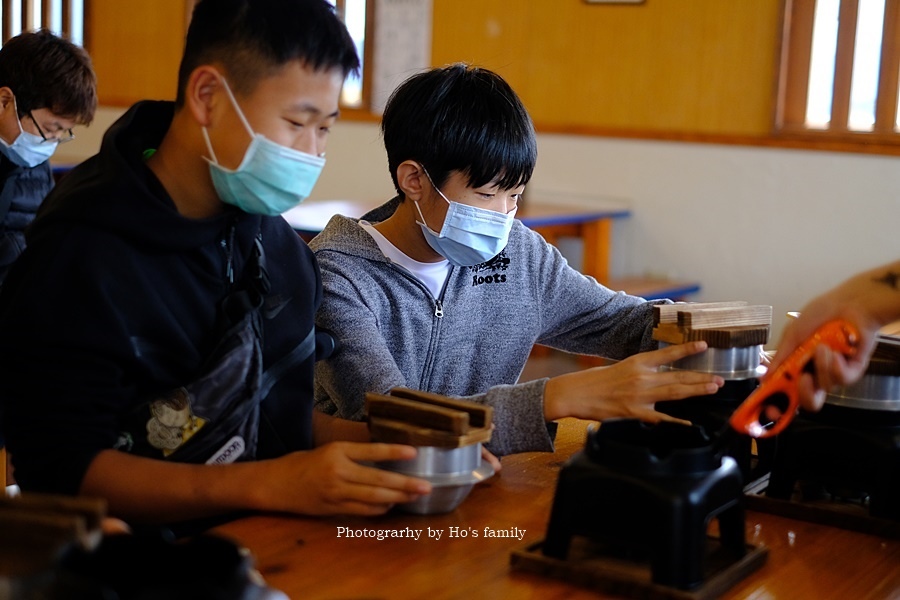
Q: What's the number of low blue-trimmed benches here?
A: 1